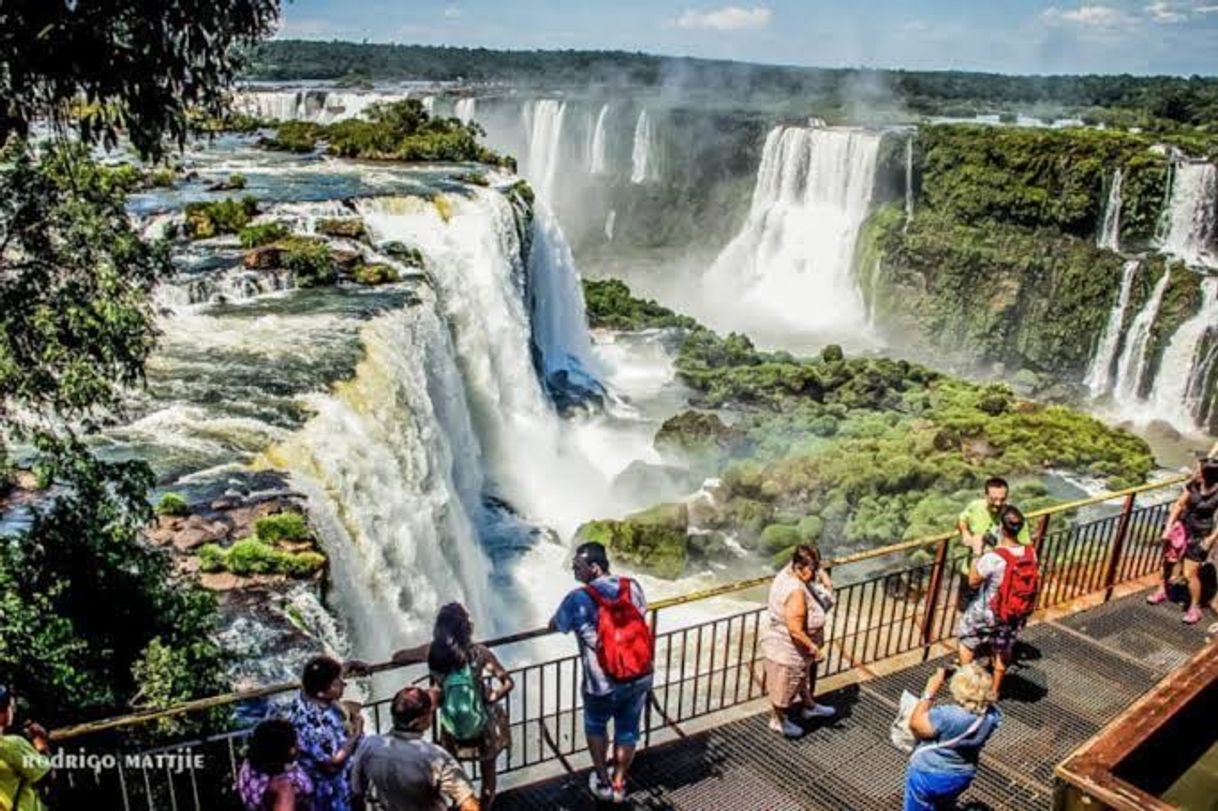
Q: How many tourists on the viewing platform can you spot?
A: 11